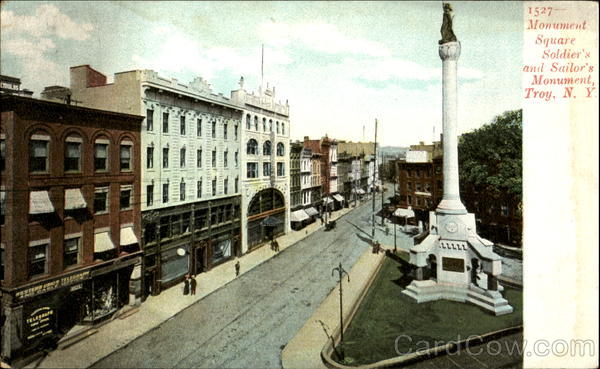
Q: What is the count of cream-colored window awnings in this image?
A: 4